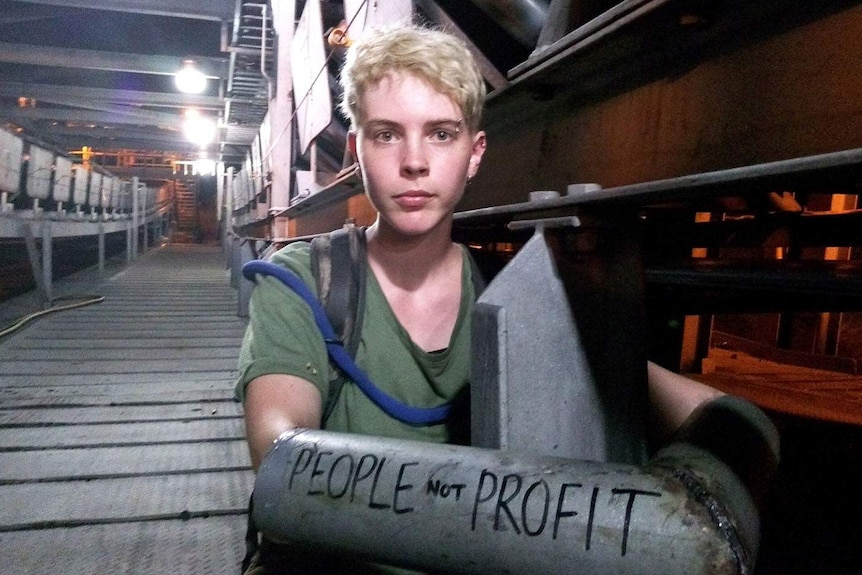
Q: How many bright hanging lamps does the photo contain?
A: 3